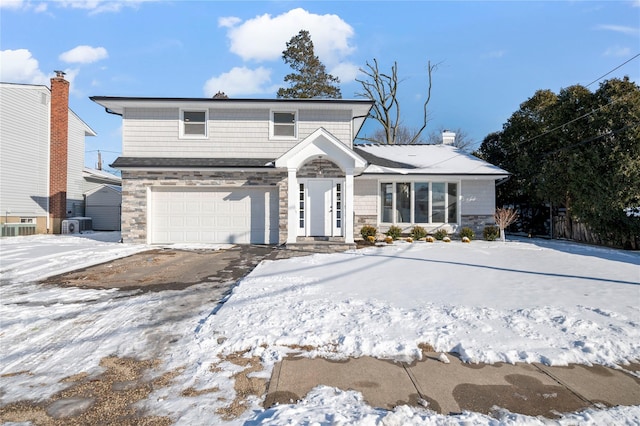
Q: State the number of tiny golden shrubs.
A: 6